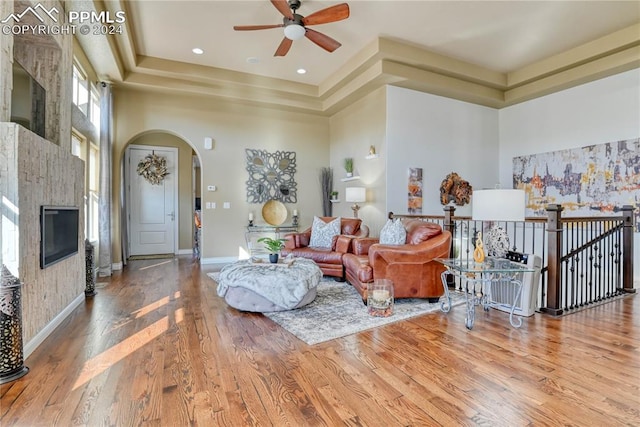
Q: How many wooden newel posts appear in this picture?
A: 3